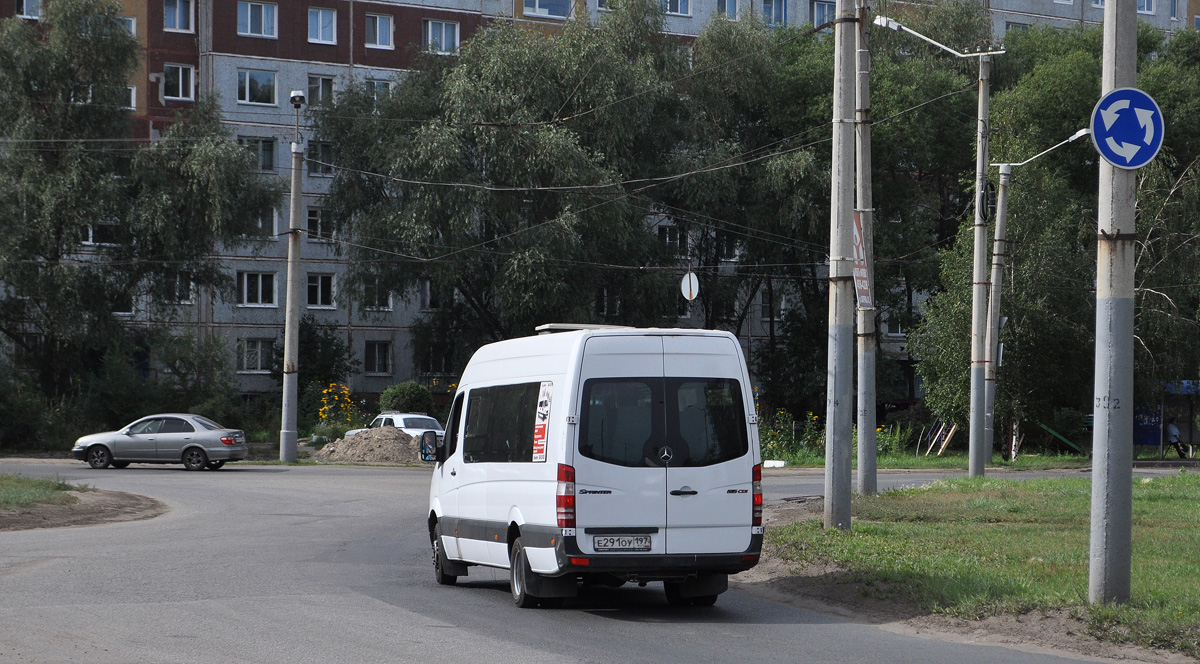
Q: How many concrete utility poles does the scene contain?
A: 6